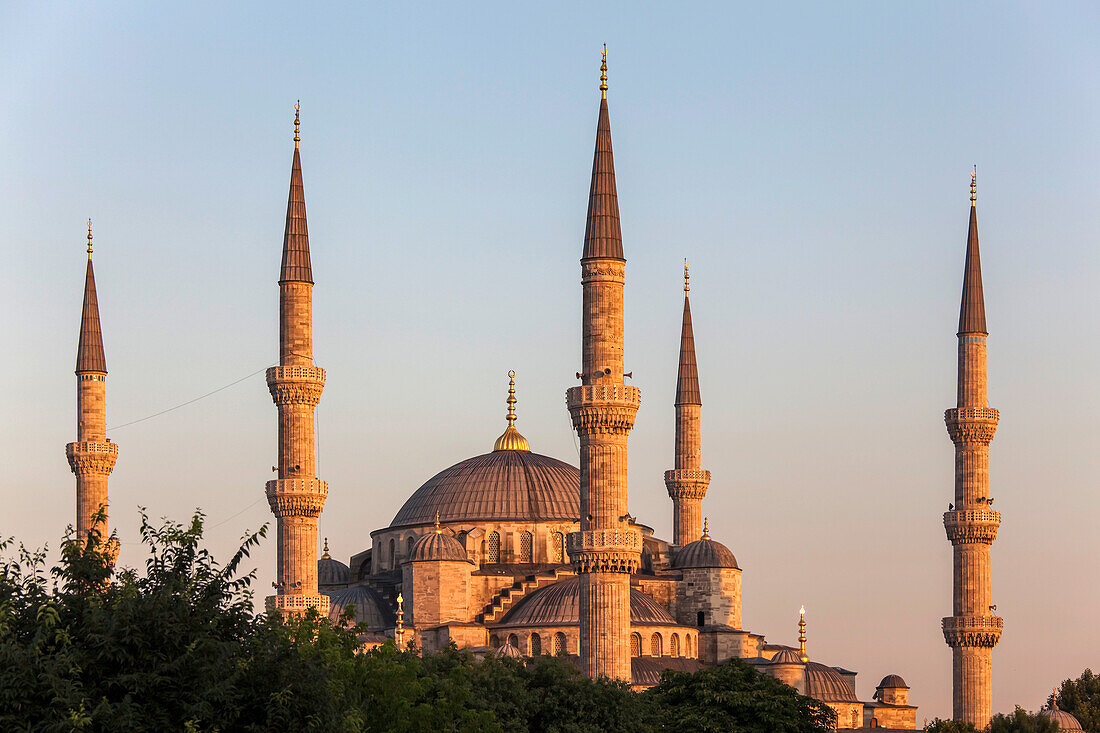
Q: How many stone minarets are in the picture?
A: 5